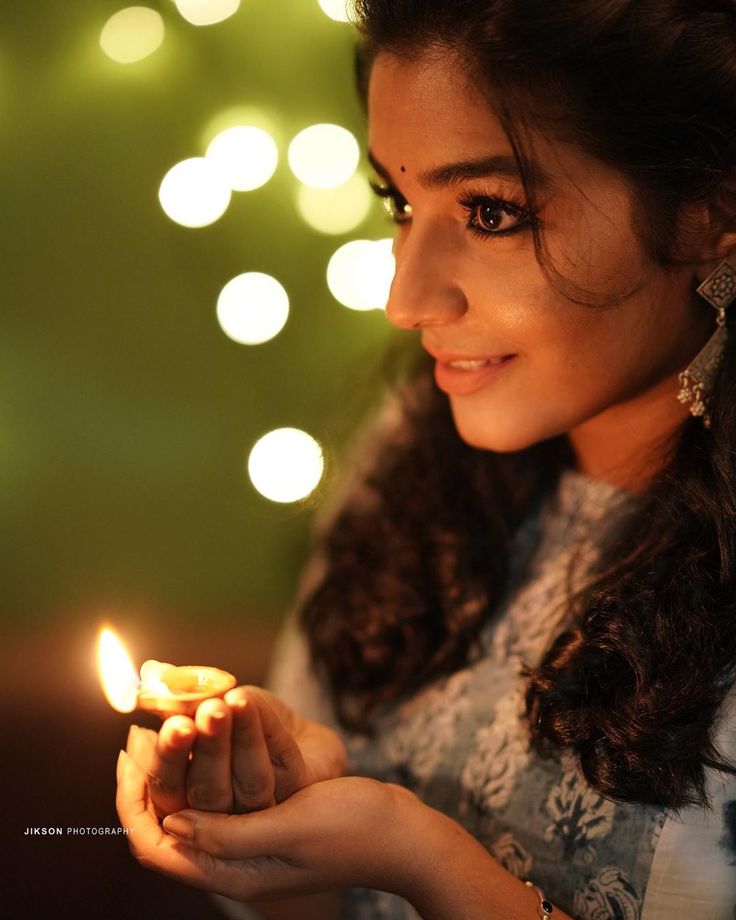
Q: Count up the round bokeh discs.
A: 11